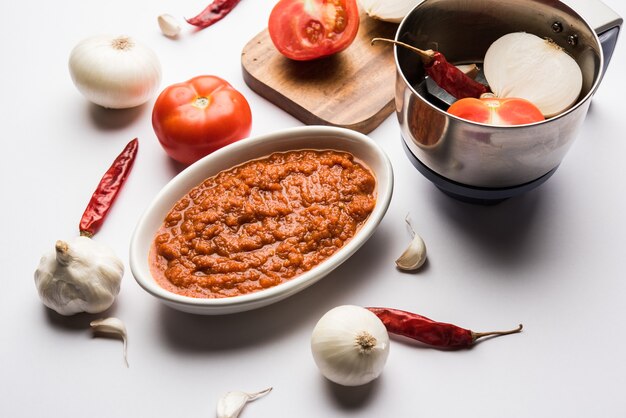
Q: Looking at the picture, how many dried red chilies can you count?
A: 4